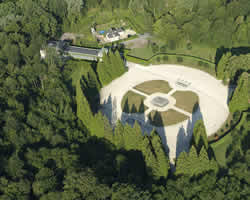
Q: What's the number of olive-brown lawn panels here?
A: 4